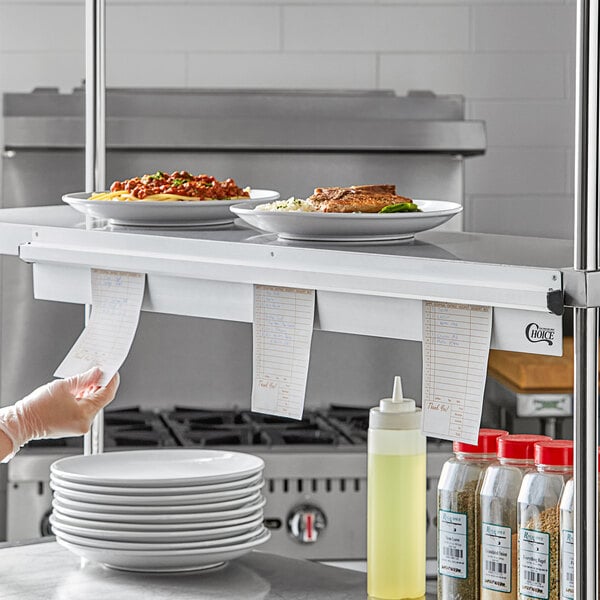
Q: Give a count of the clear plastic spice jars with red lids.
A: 4